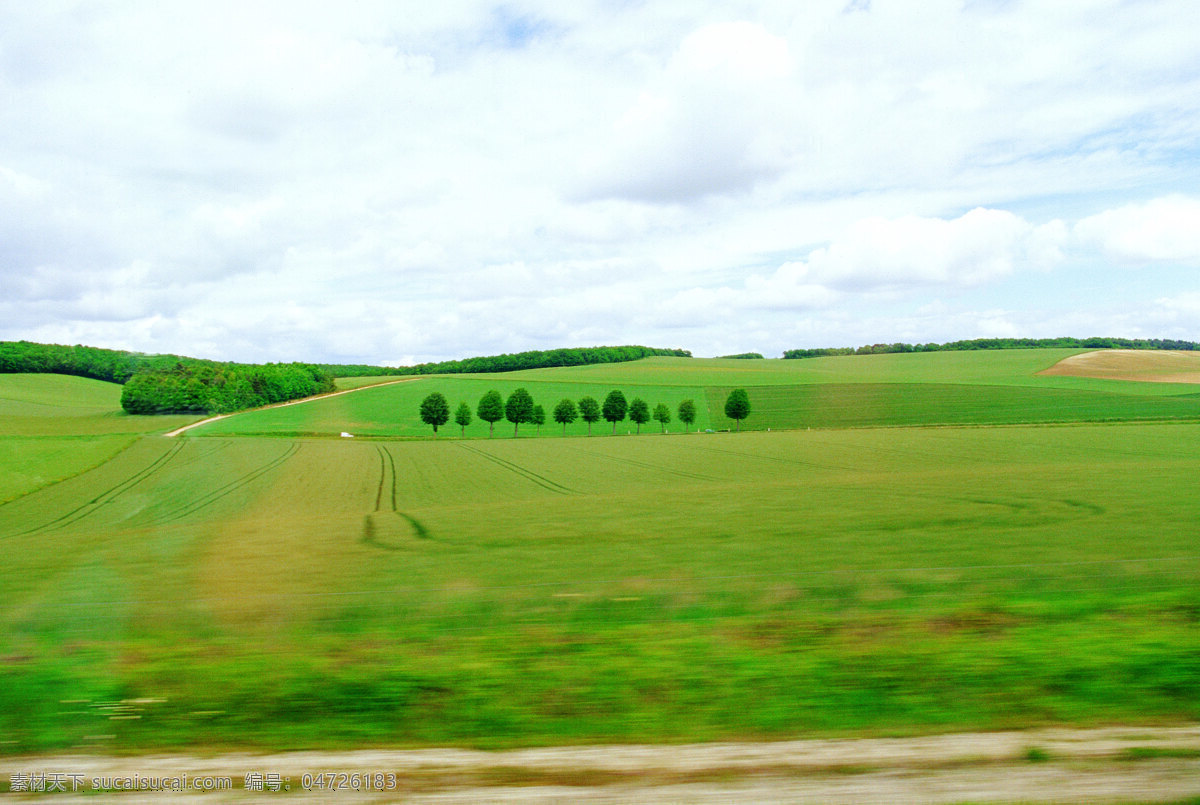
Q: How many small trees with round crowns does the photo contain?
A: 12